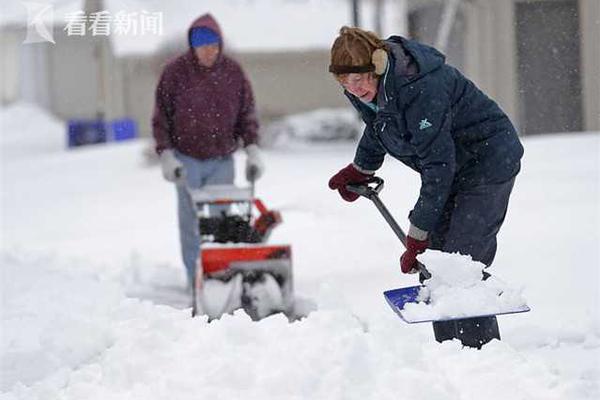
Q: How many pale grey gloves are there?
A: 2